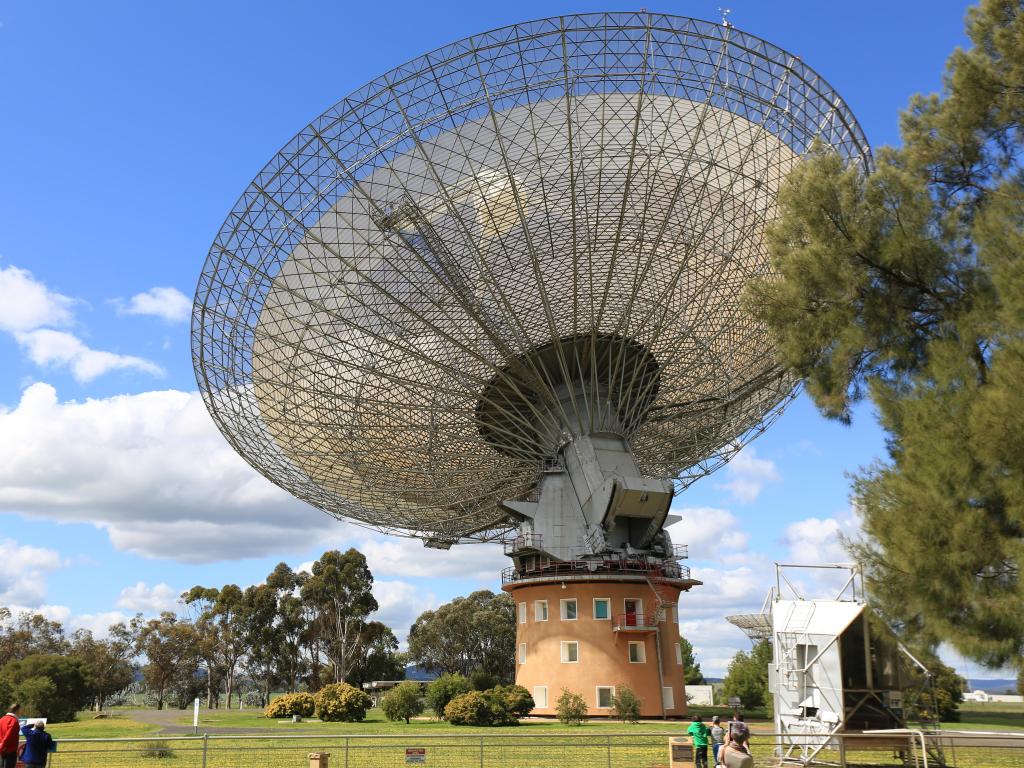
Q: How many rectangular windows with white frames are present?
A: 13